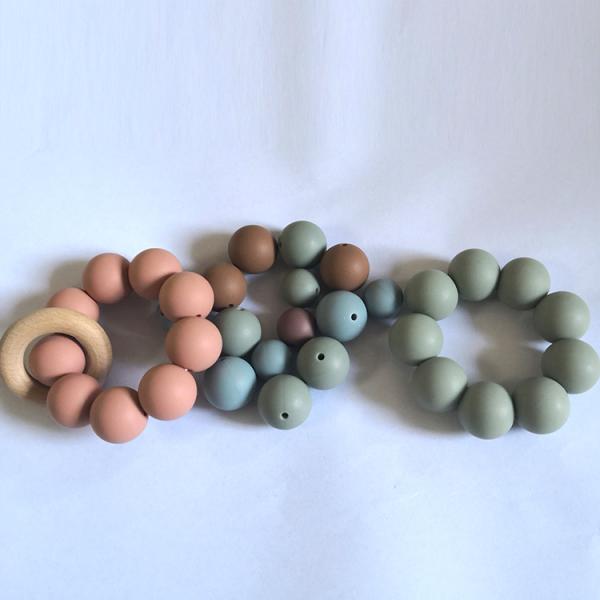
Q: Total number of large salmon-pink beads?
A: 9